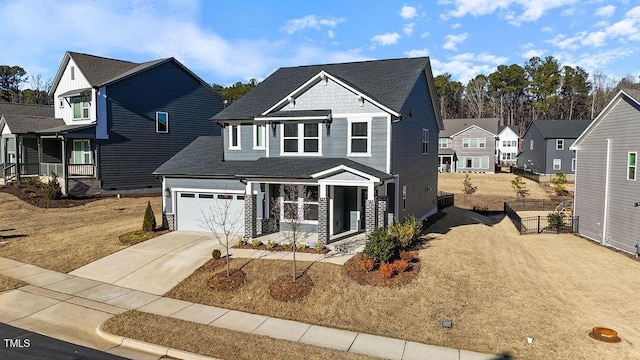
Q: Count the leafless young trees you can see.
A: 2